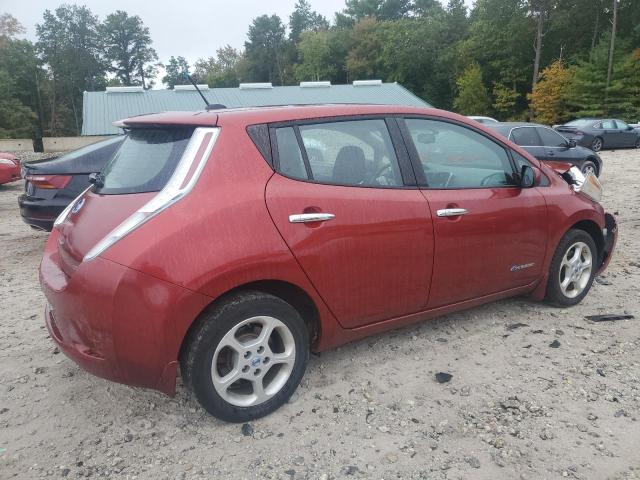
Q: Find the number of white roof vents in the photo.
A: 5